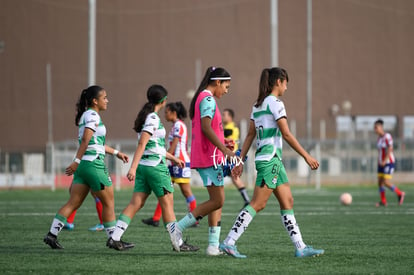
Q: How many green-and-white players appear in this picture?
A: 3